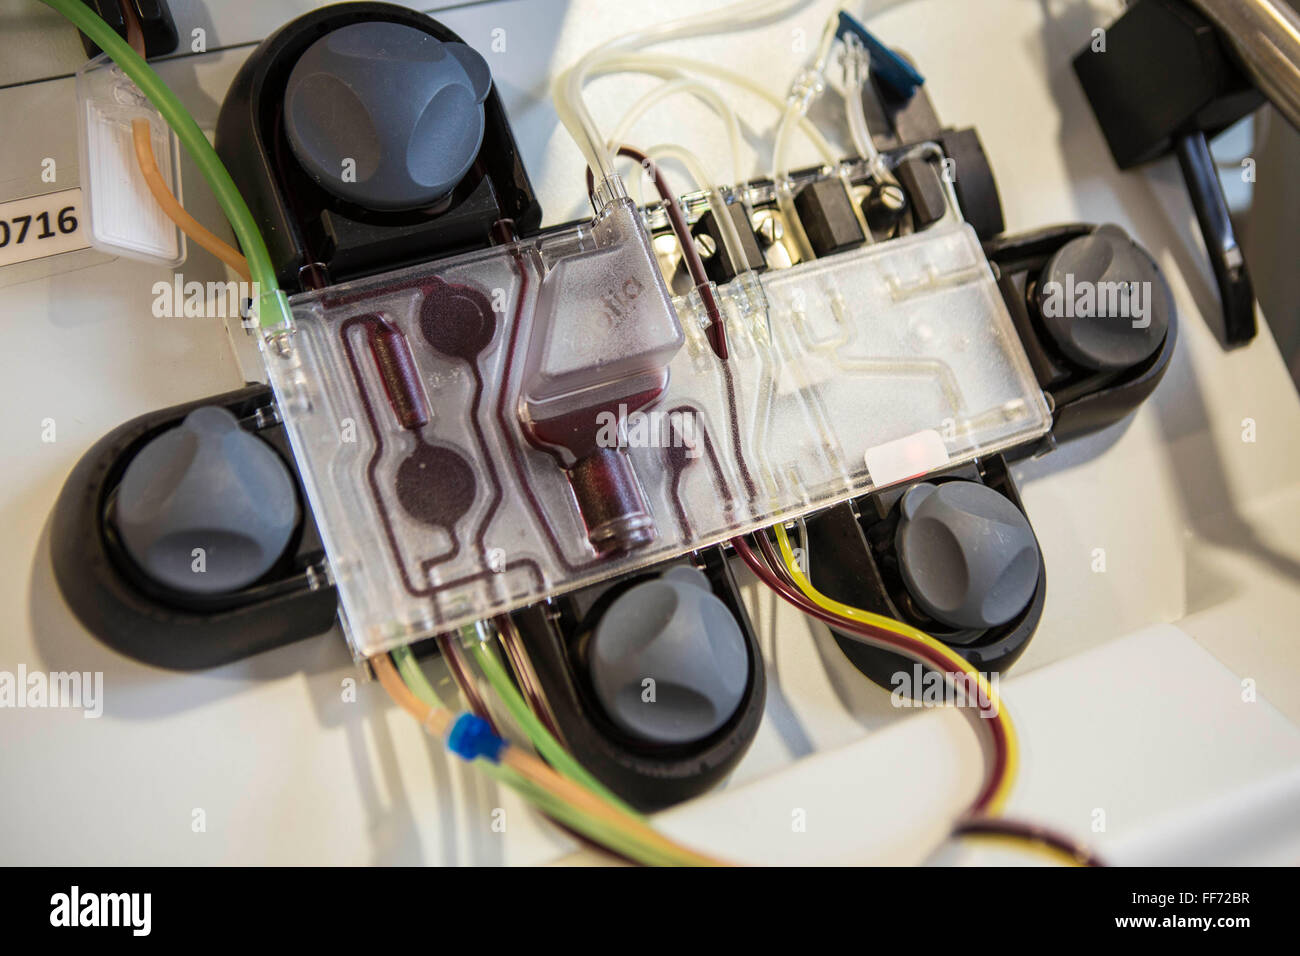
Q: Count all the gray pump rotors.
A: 5